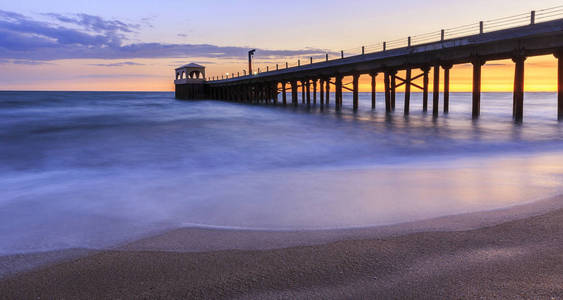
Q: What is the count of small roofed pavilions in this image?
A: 1